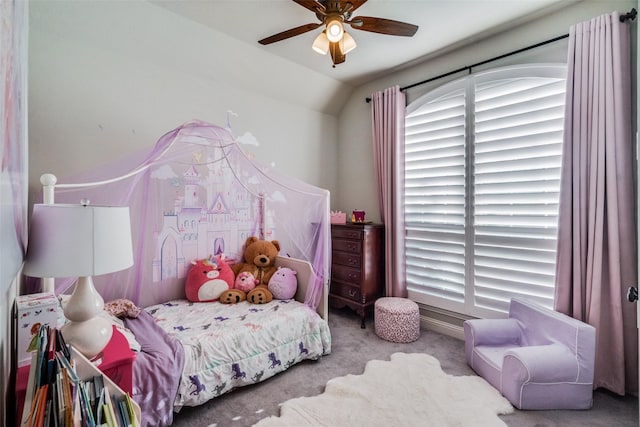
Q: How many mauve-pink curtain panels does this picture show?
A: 2